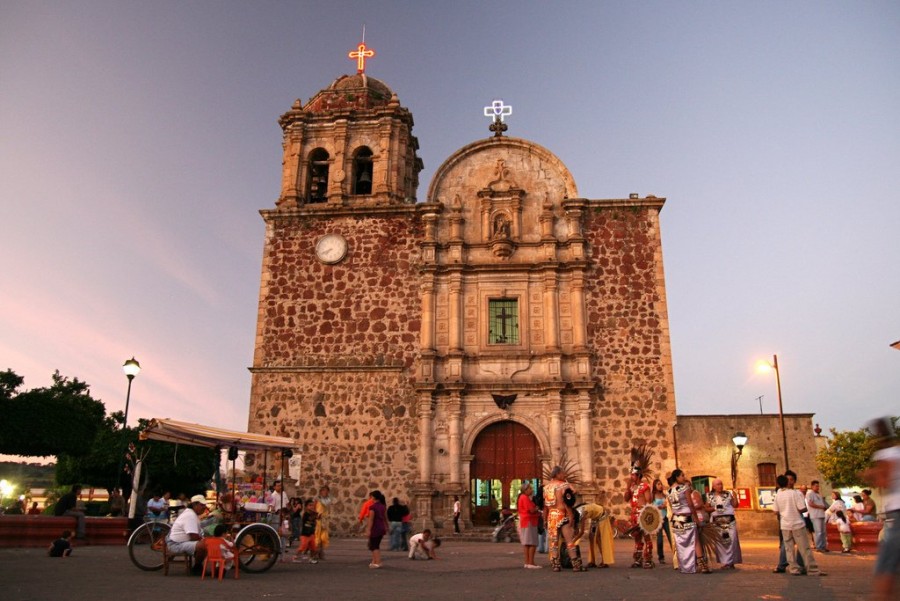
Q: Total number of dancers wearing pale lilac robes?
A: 2